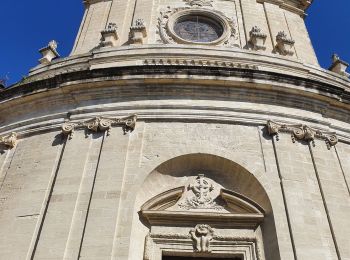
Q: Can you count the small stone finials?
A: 6